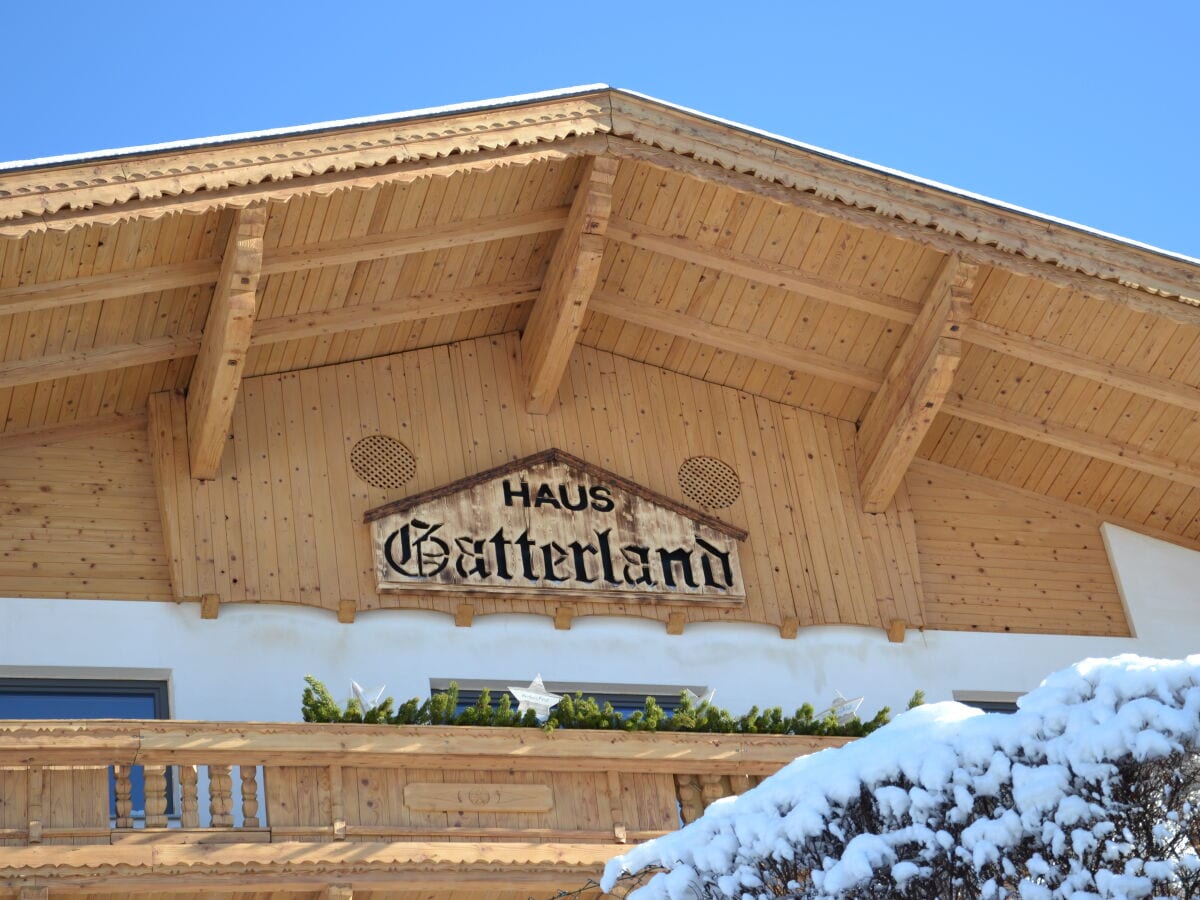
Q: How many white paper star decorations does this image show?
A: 4